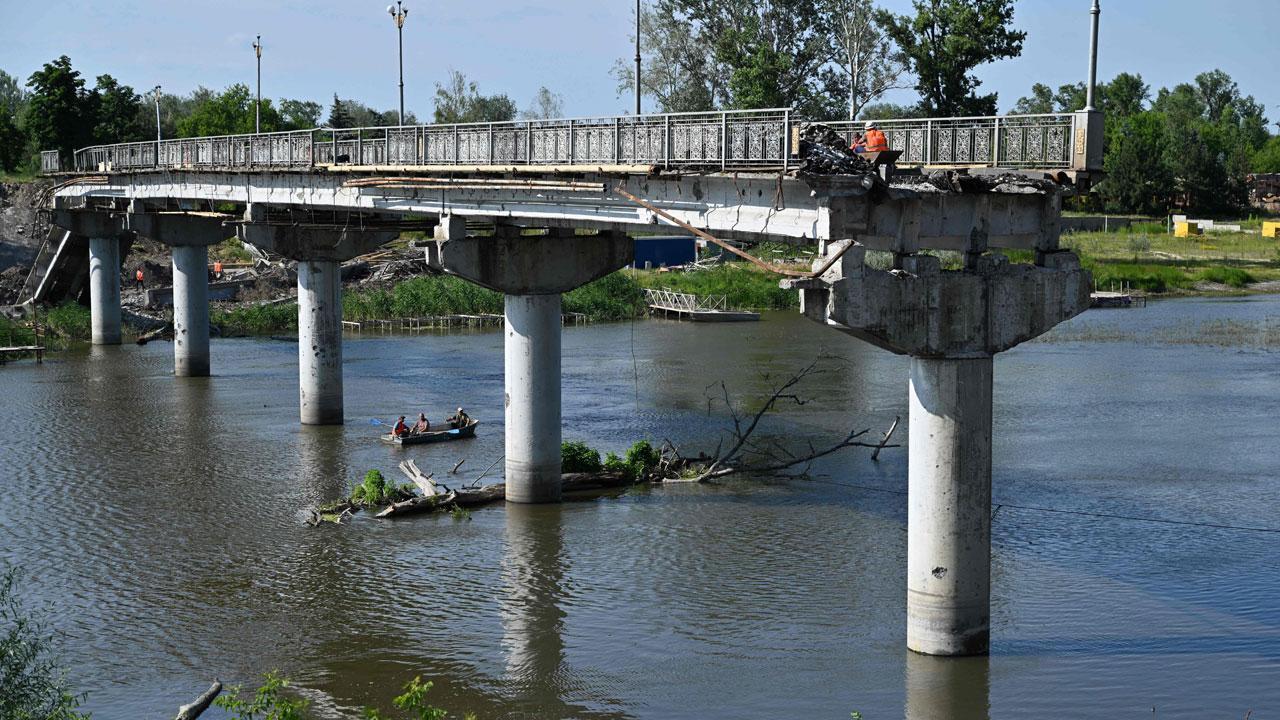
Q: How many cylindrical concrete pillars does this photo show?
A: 5